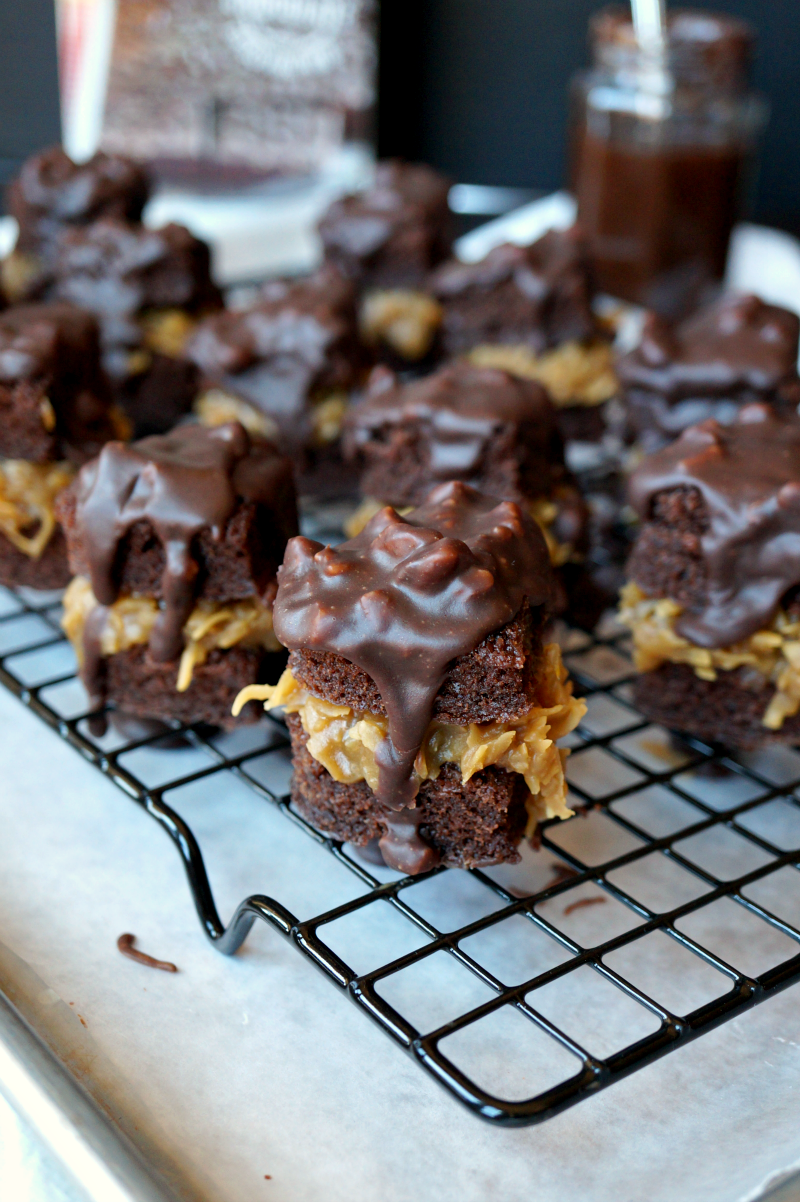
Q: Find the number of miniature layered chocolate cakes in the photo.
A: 11